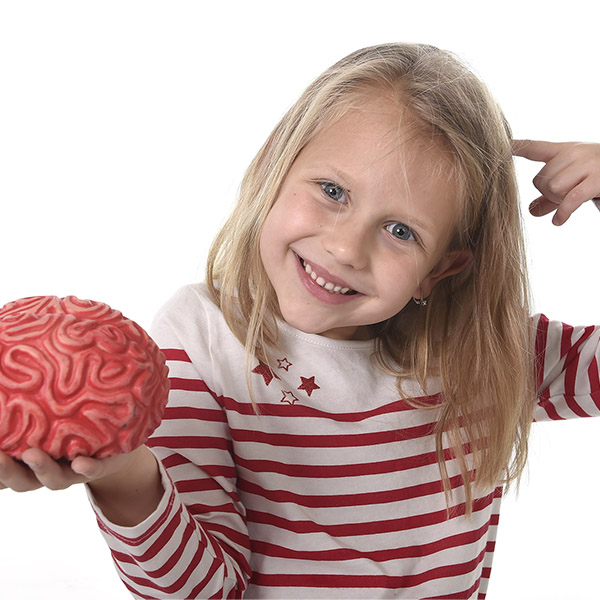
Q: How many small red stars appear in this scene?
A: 4